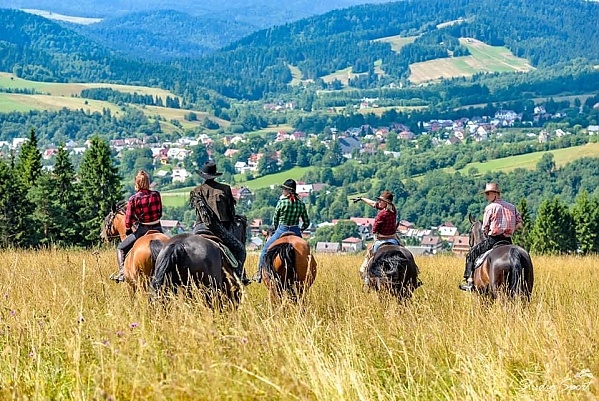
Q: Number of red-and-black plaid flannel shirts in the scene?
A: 2